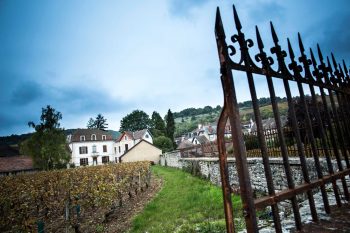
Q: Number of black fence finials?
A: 12